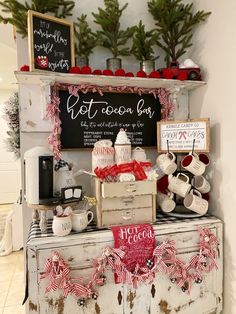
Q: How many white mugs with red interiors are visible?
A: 2